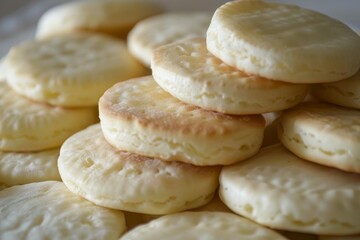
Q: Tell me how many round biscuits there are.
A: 14